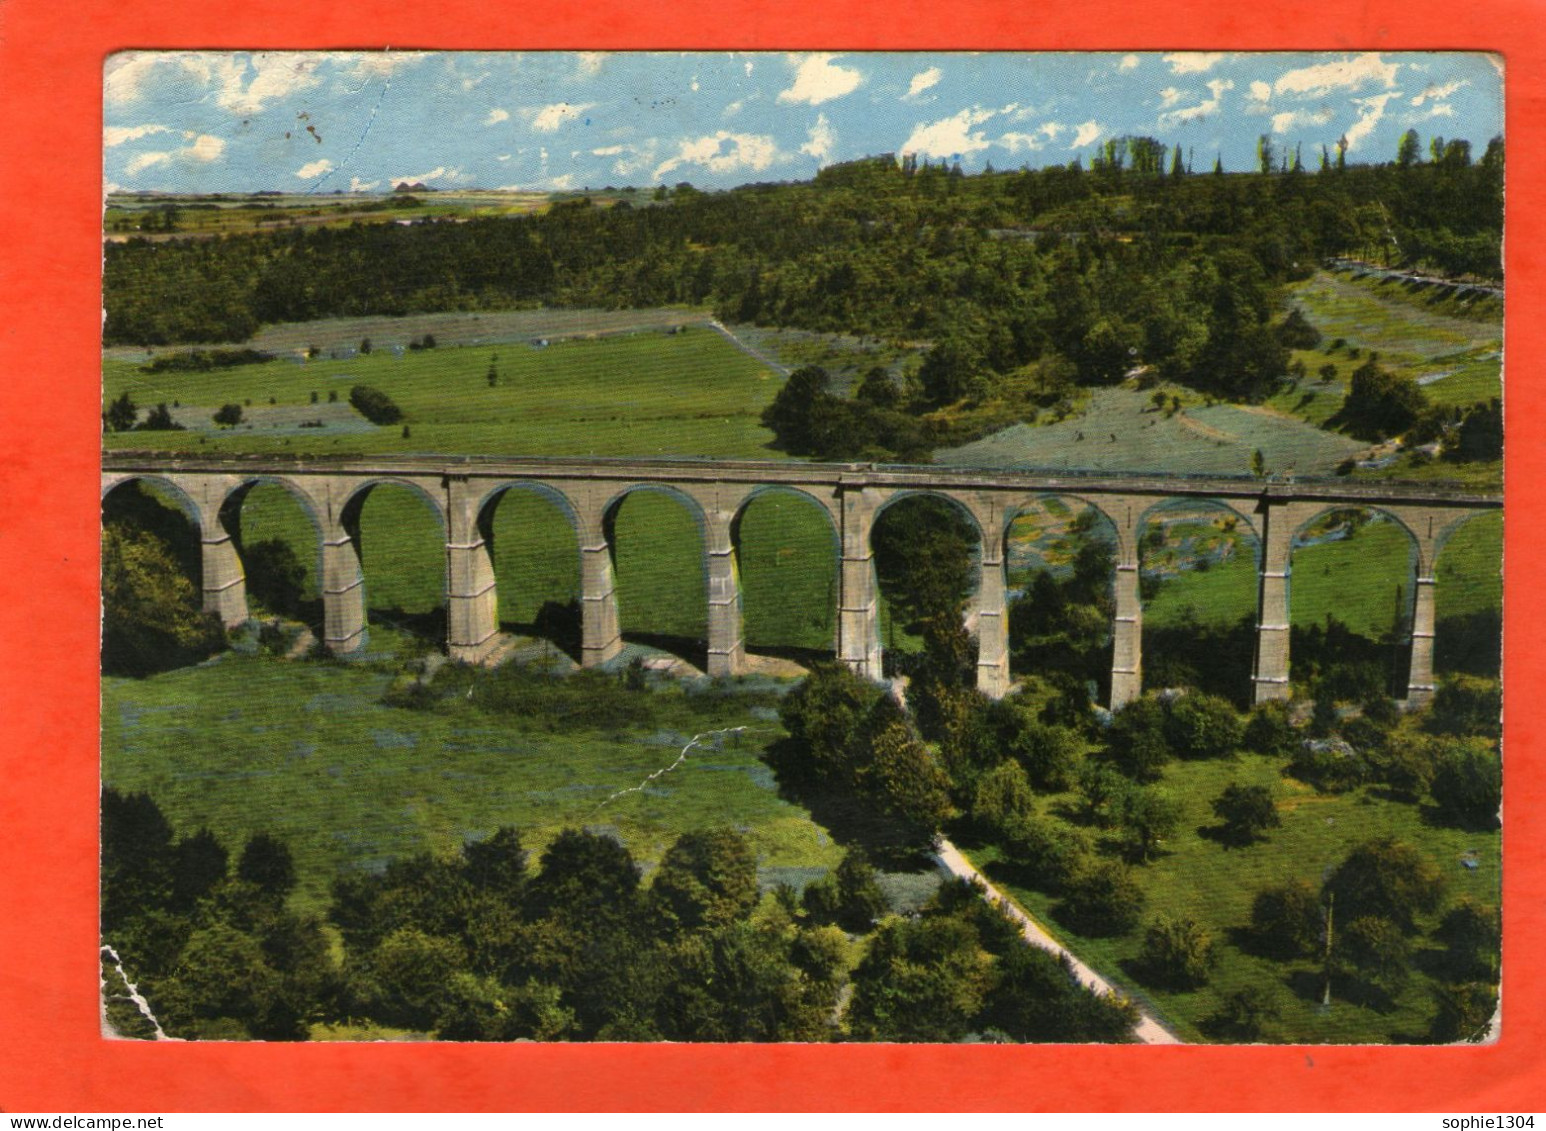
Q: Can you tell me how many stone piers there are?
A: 10